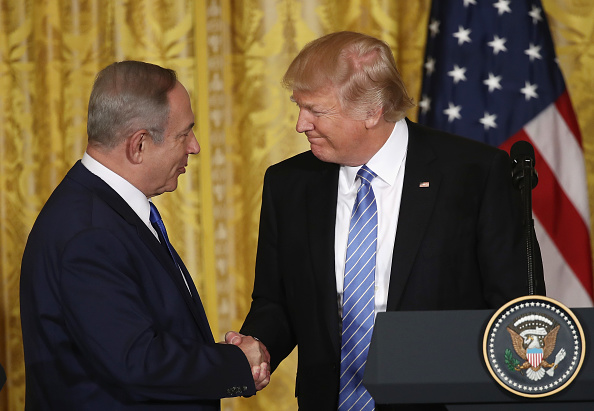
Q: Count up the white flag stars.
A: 14